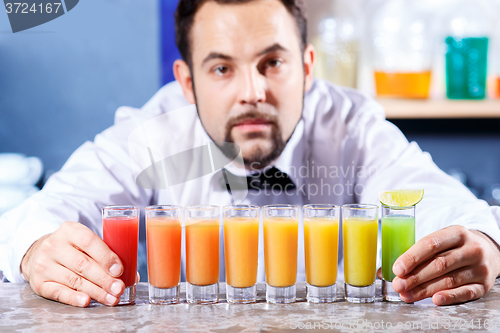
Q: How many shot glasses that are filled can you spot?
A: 8